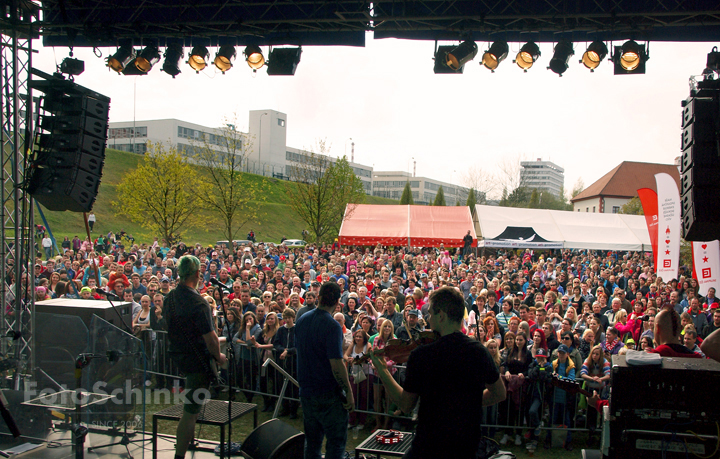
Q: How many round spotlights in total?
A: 12